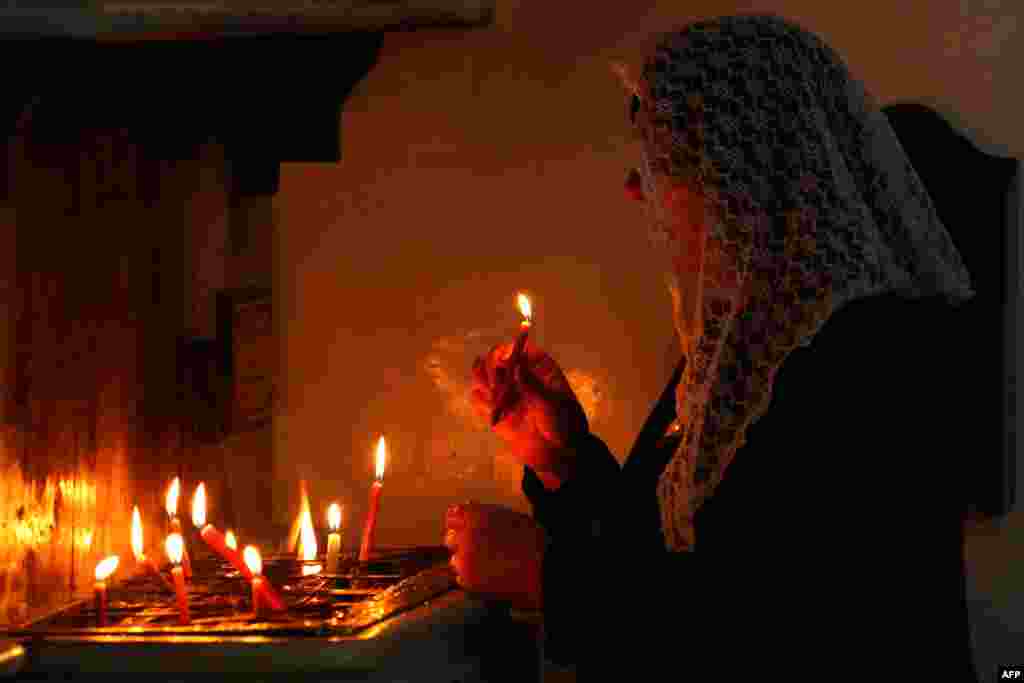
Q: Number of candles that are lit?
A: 11